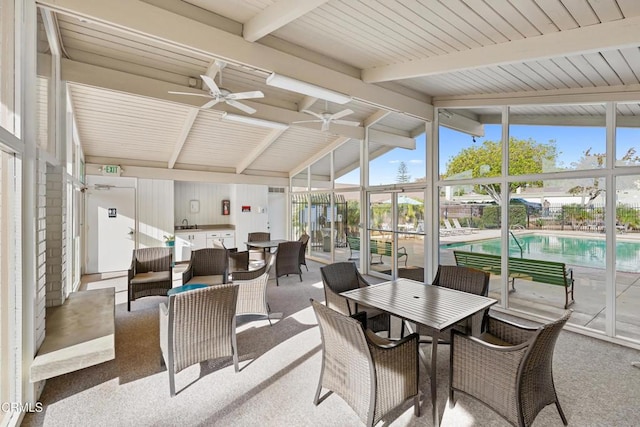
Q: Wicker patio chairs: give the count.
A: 12